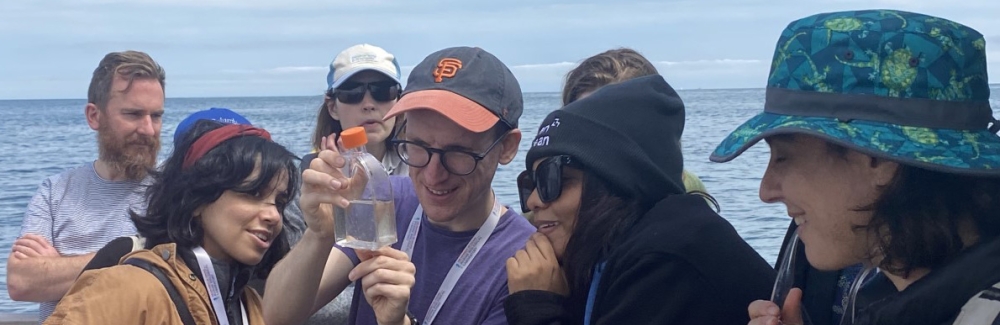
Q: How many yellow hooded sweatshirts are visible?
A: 0